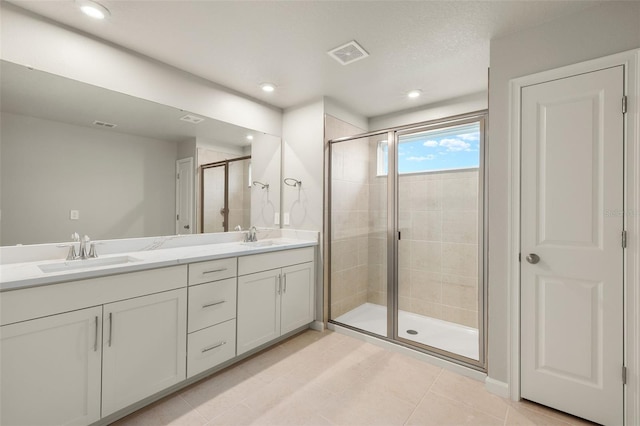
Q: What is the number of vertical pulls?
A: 4